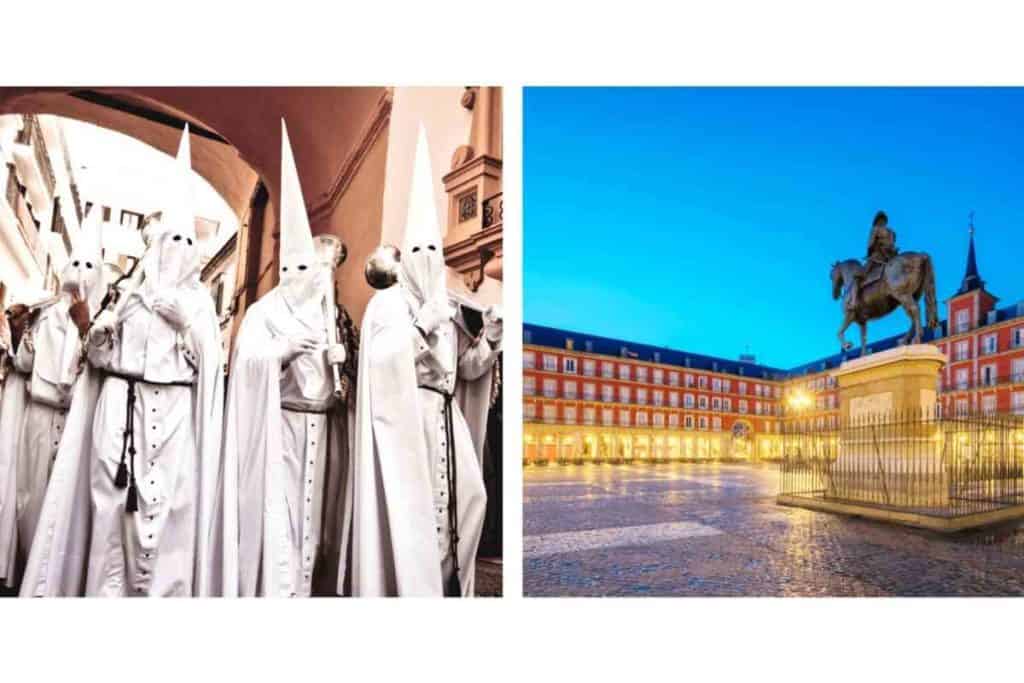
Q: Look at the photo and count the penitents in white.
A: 4